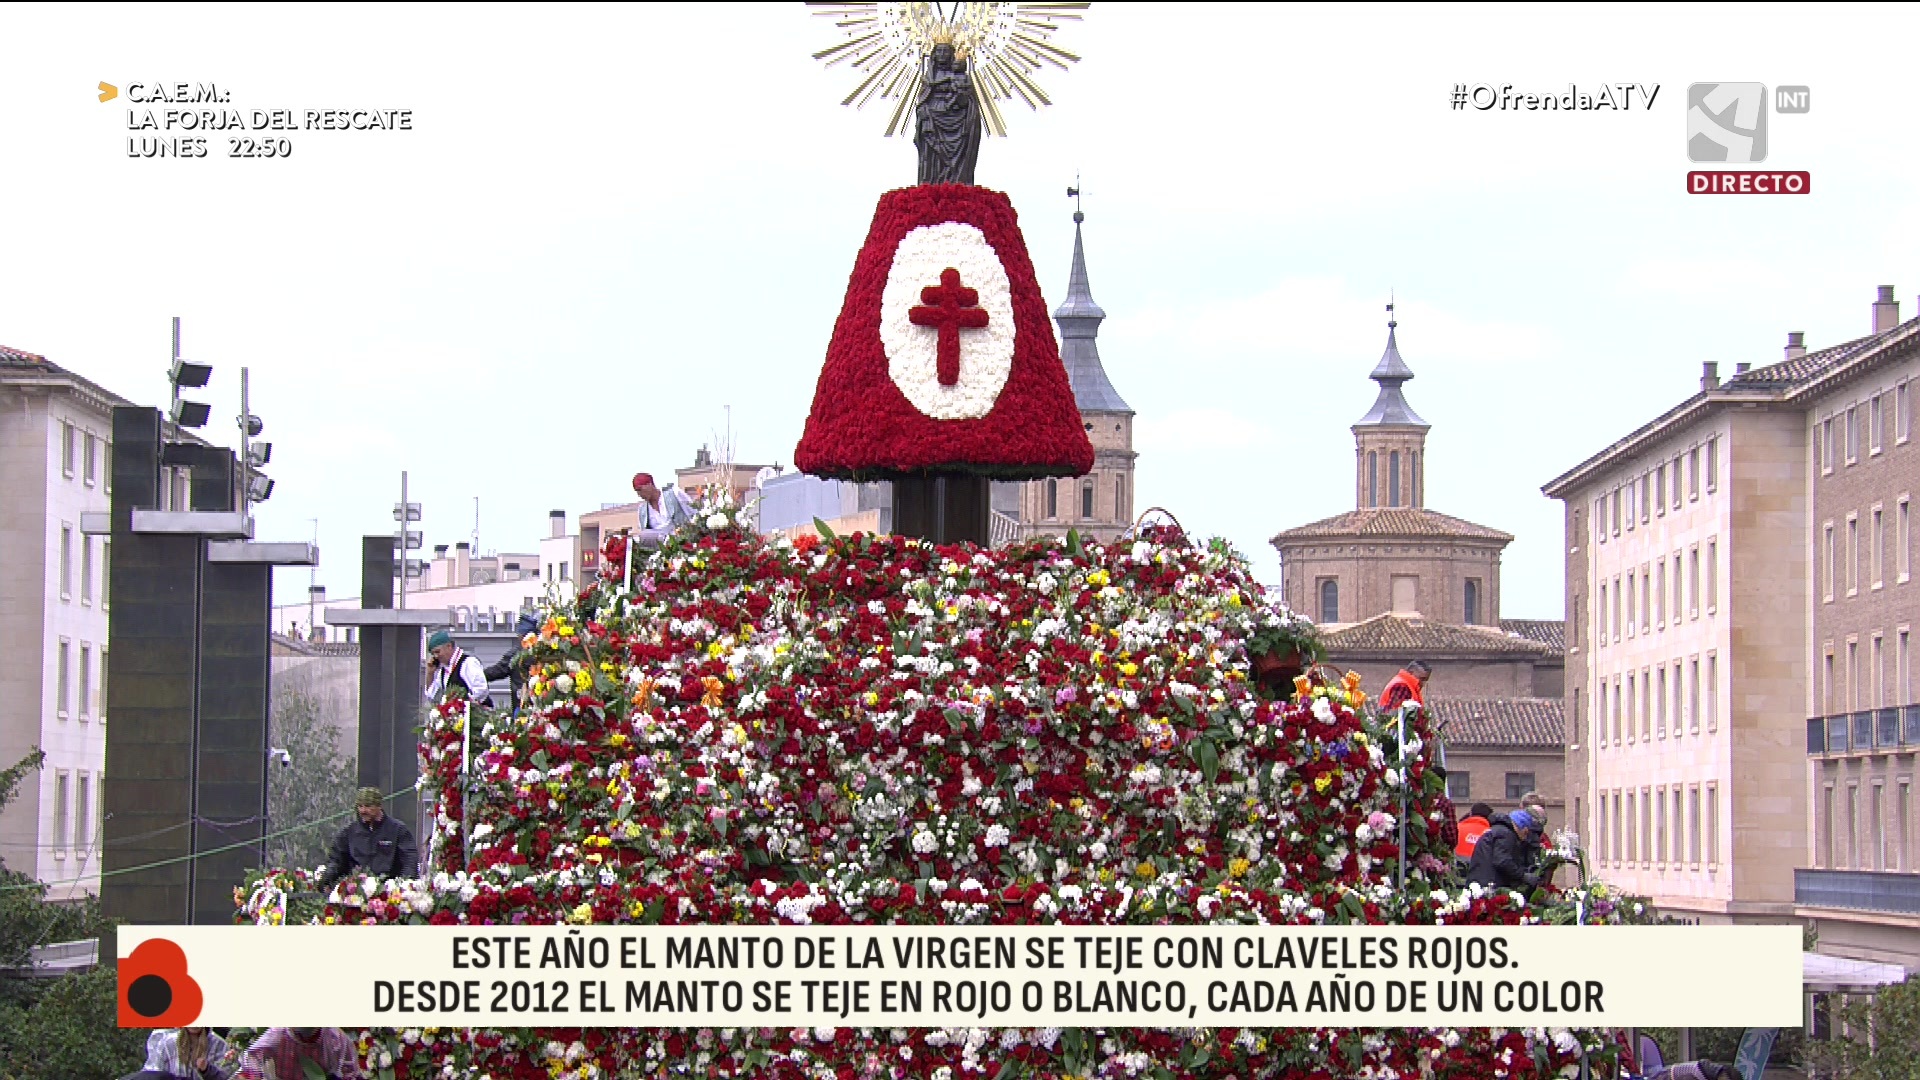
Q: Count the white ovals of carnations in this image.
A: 1